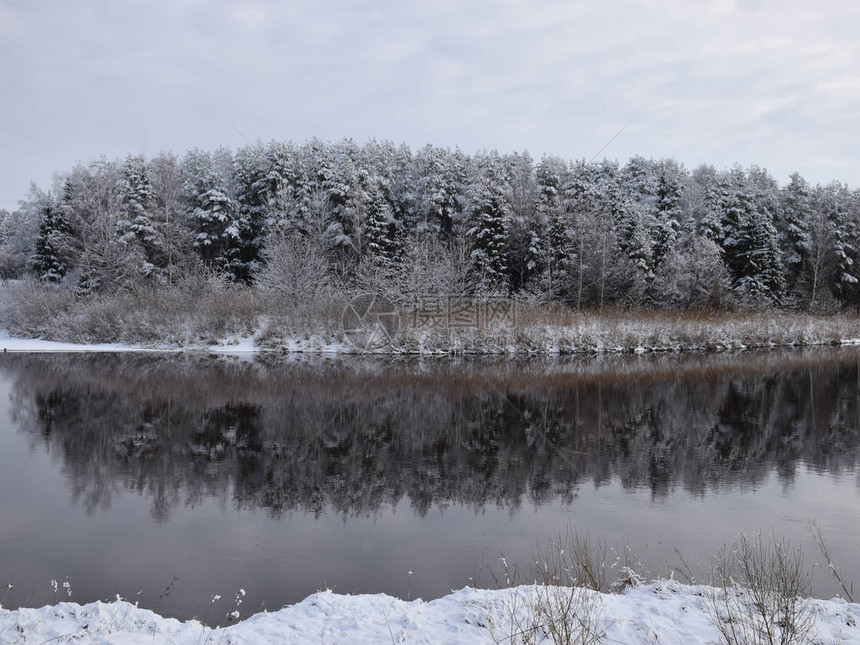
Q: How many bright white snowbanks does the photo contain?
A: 2